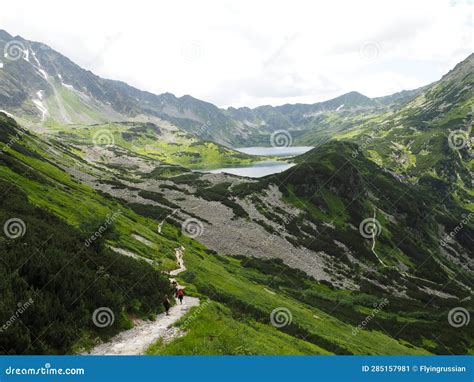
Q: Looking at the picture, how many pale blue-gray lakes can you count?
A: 2